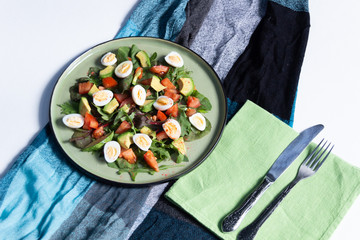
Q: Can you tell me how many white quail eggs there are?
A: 11